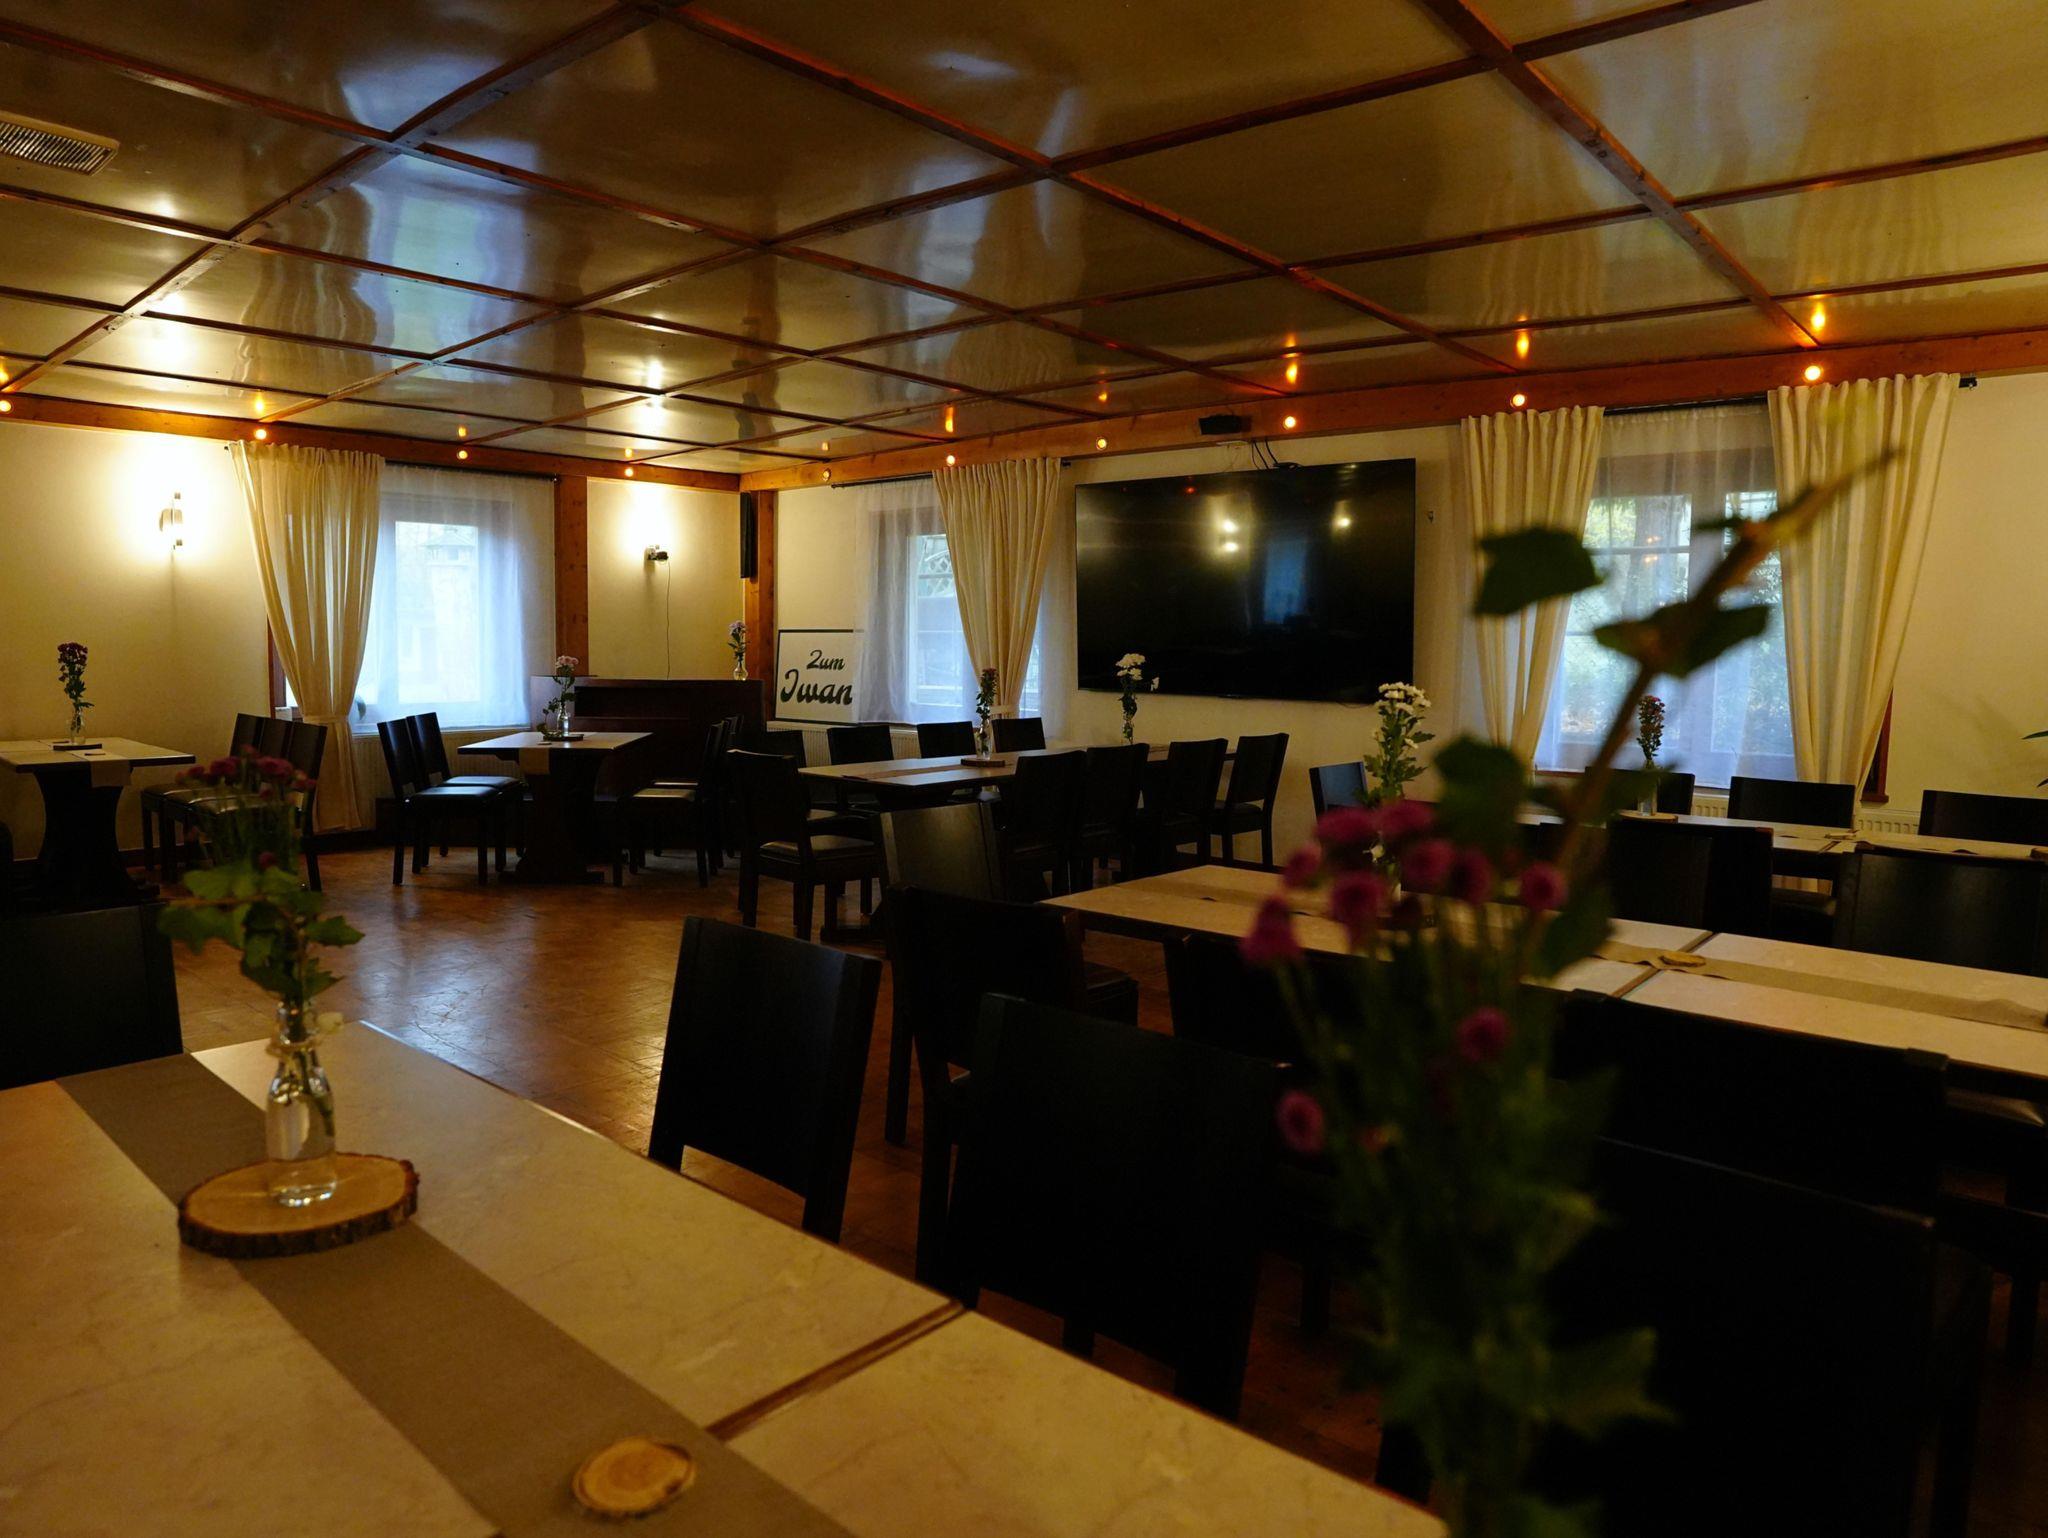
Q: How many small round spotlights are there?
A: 10